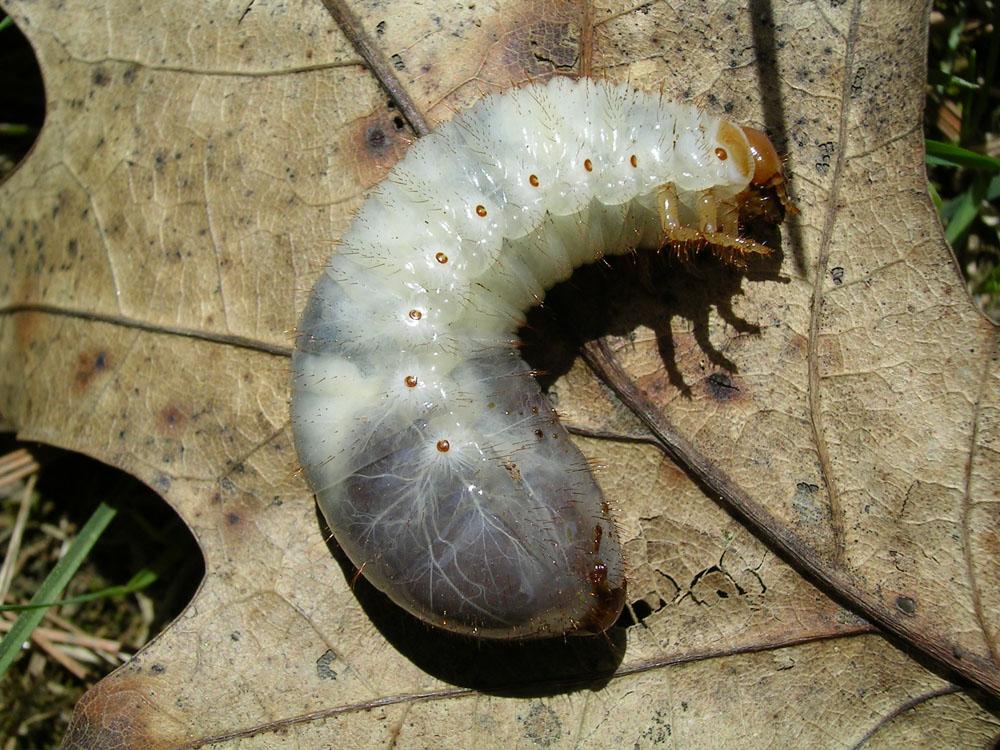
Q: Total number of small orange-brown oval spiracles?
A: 9